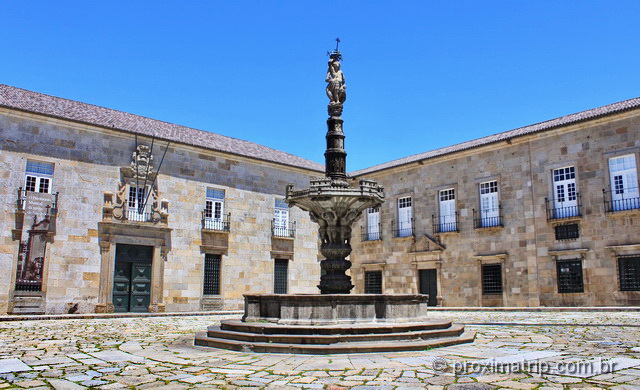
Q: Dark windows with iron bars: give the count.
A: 7